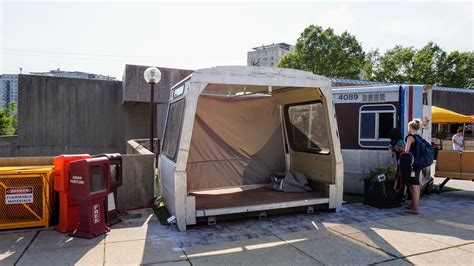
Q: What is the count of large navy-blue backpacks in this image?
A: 1